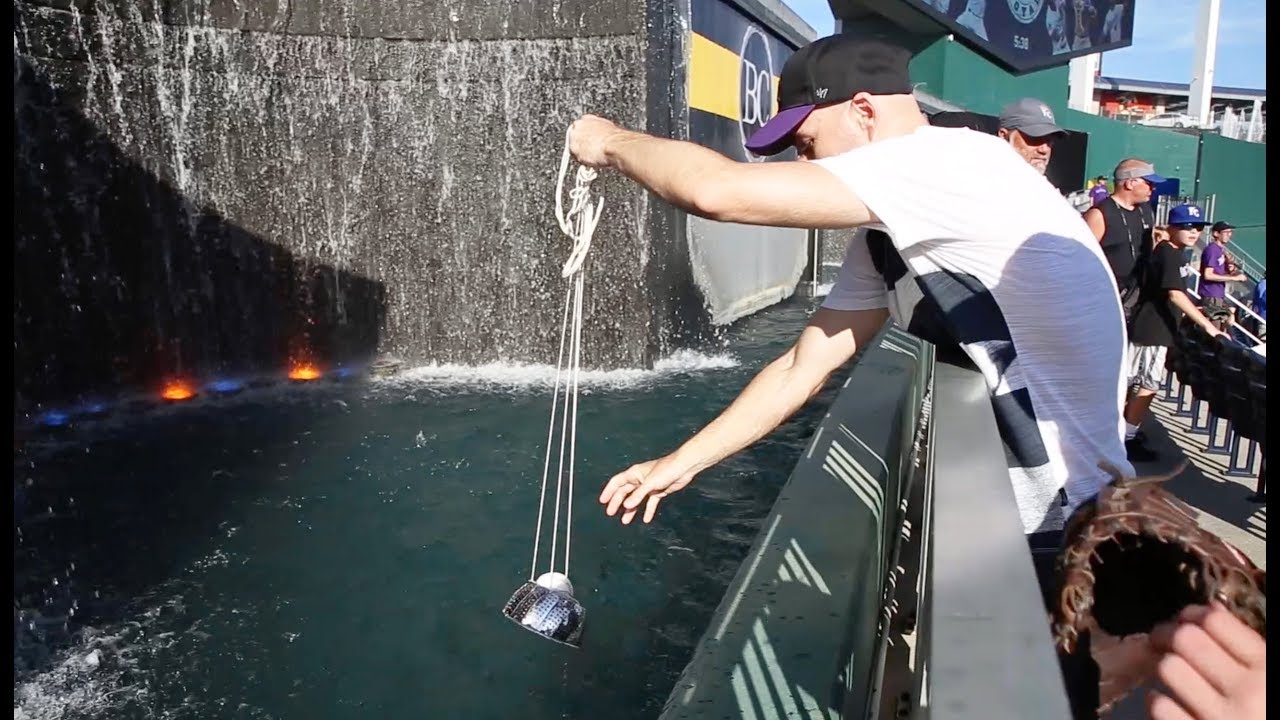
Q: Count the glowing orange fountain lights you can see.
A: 2